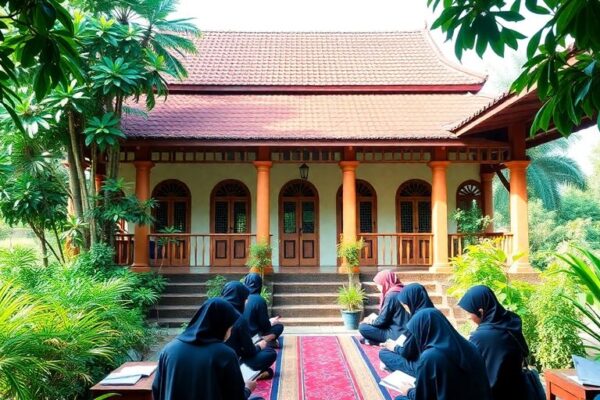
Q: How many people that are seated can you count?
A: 7